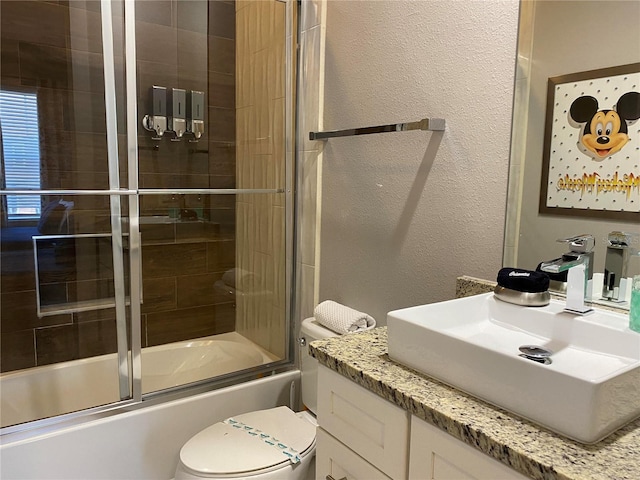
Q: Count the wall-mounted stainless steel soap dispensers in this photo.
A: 3